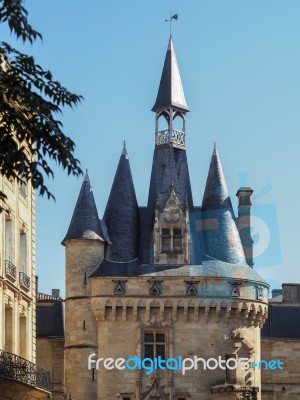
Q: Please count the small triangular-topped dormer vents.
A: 5